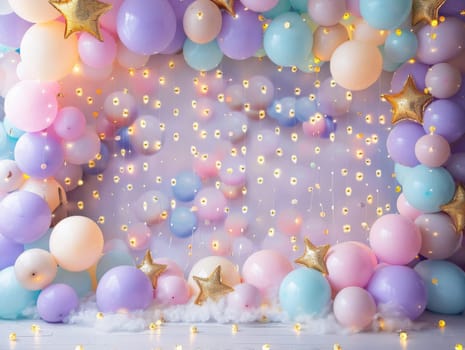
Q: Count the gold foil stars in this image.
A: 8